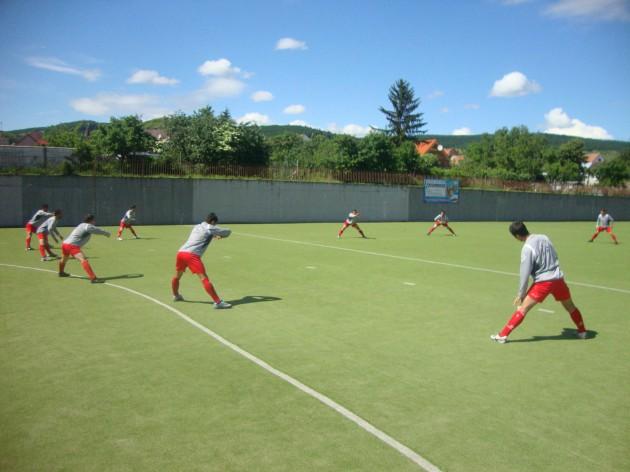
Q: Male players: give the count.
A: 9